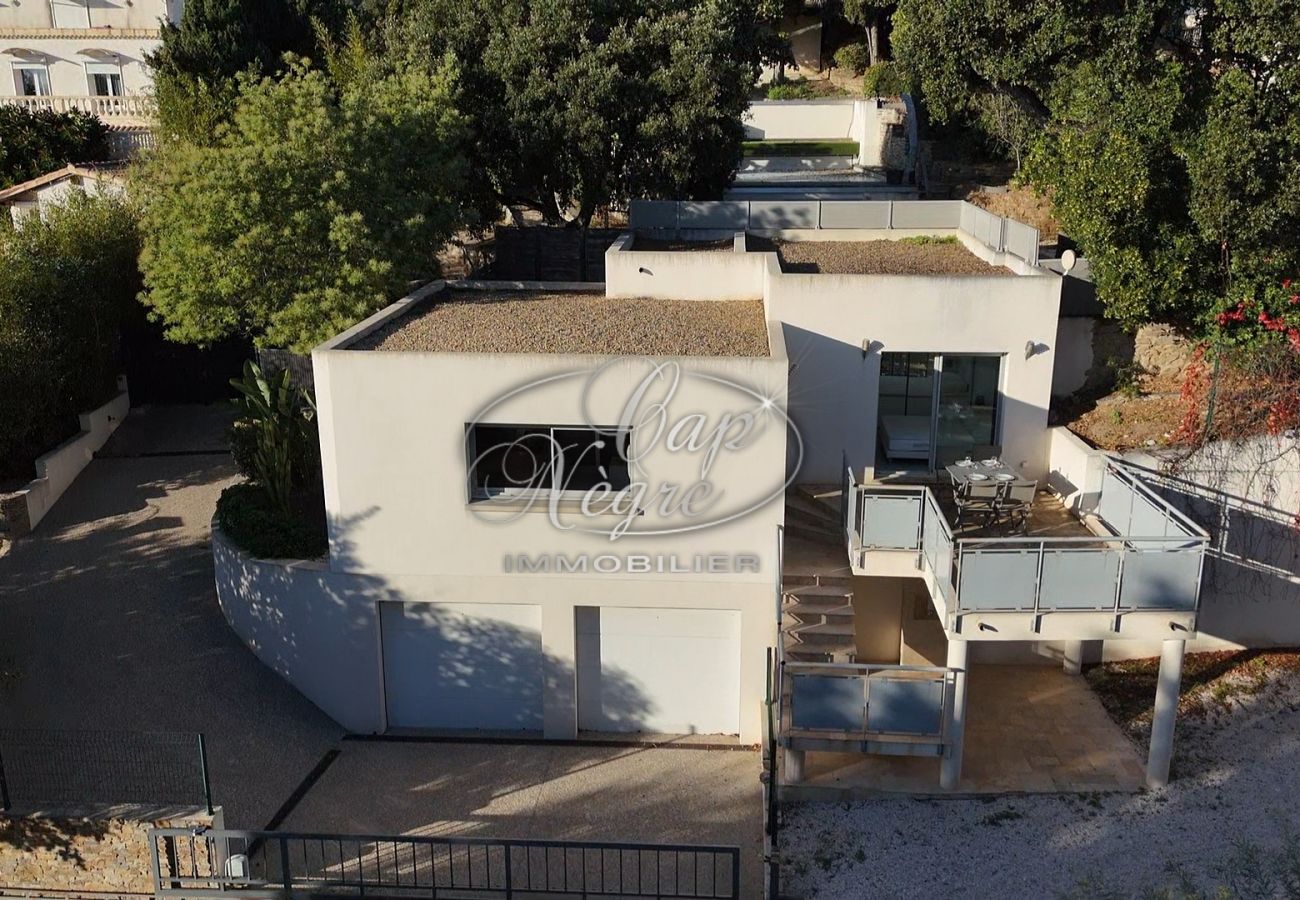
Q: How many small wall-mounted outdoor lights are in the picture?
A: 2